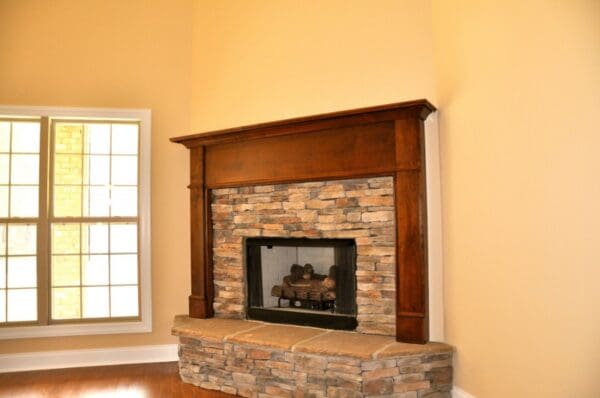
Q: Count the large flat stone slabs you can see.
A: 4